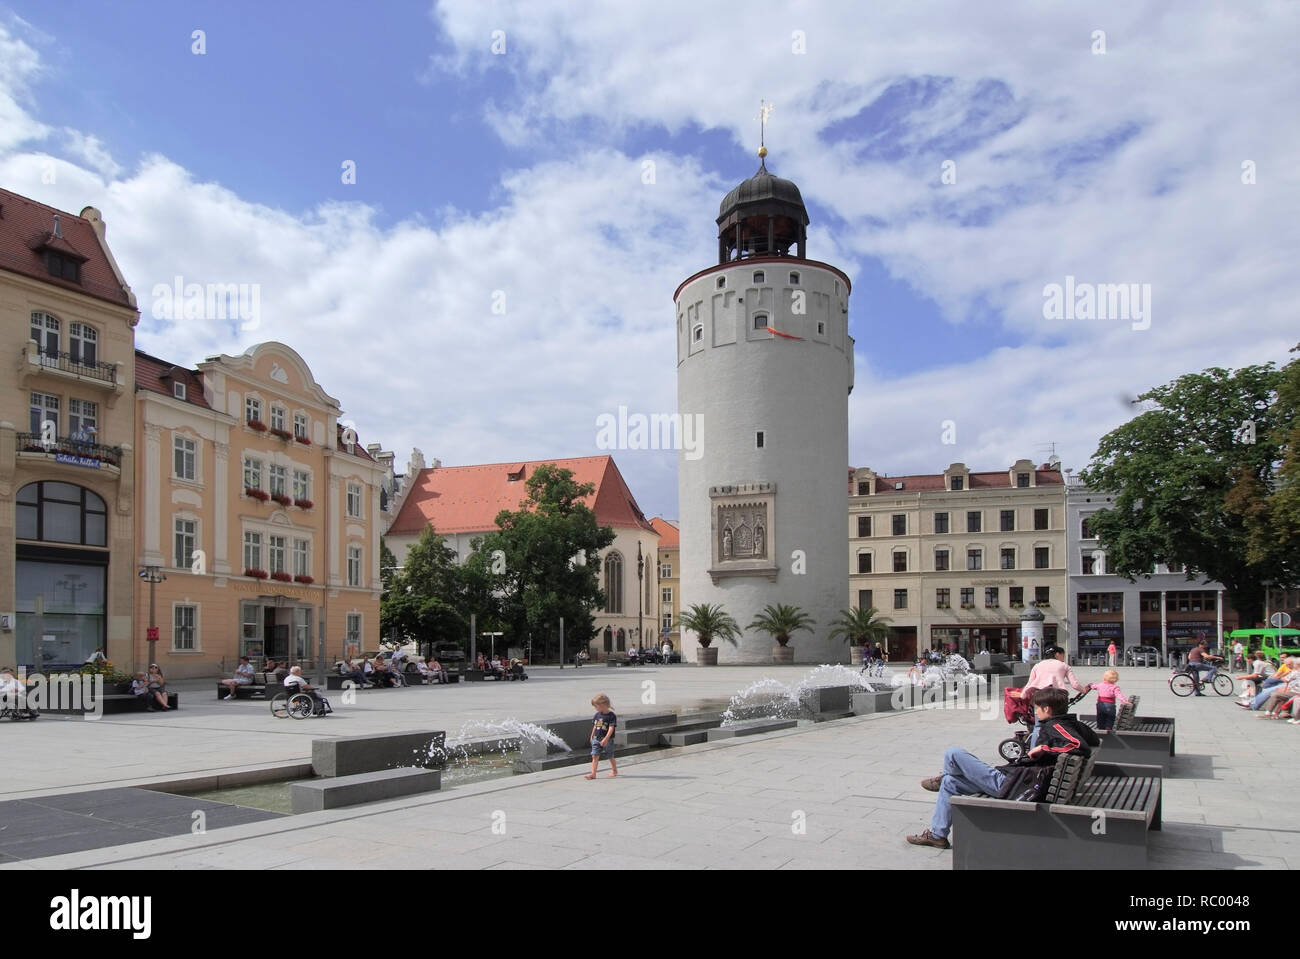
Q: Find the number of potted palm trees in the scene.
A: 3